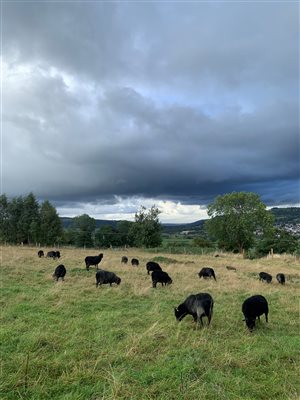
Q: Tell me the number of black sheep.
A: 15